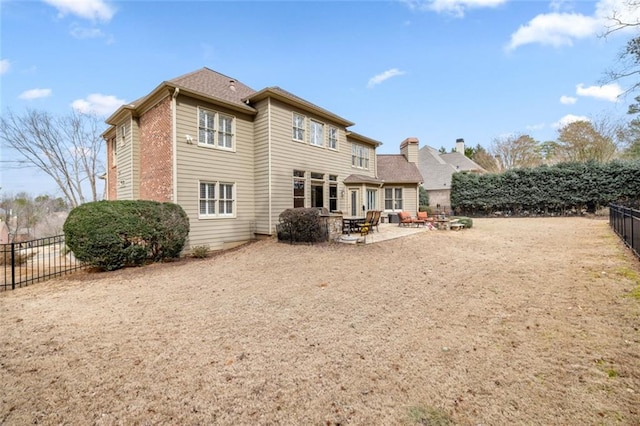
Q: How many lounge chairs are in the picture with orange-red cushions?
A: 2